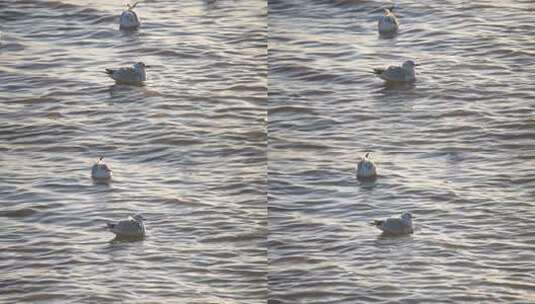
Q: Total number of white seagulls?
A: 8